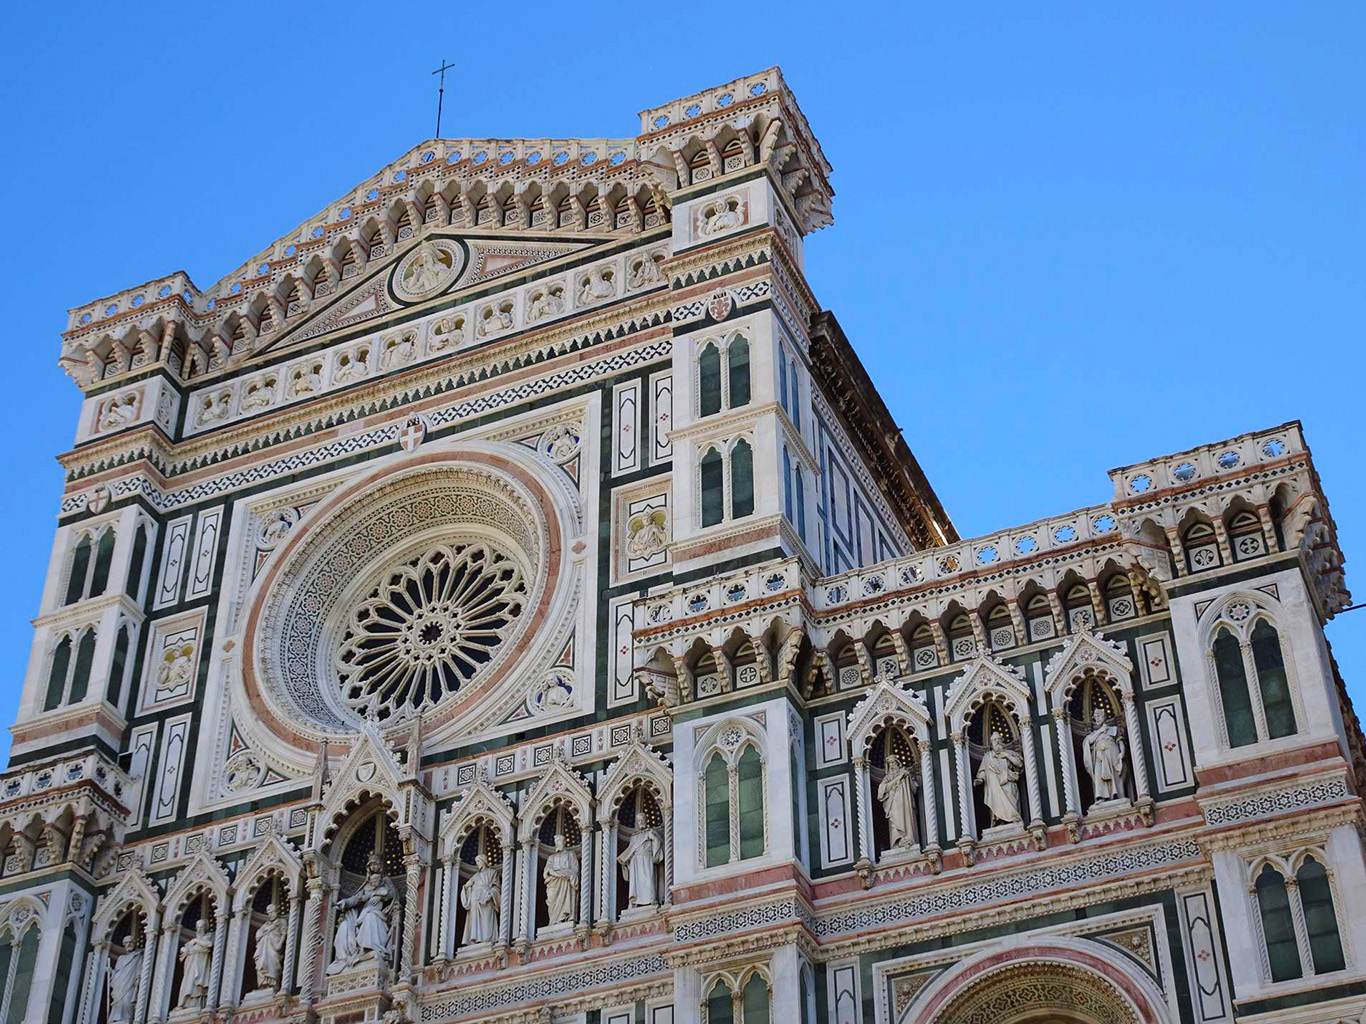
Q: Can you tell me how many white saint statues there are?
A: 10